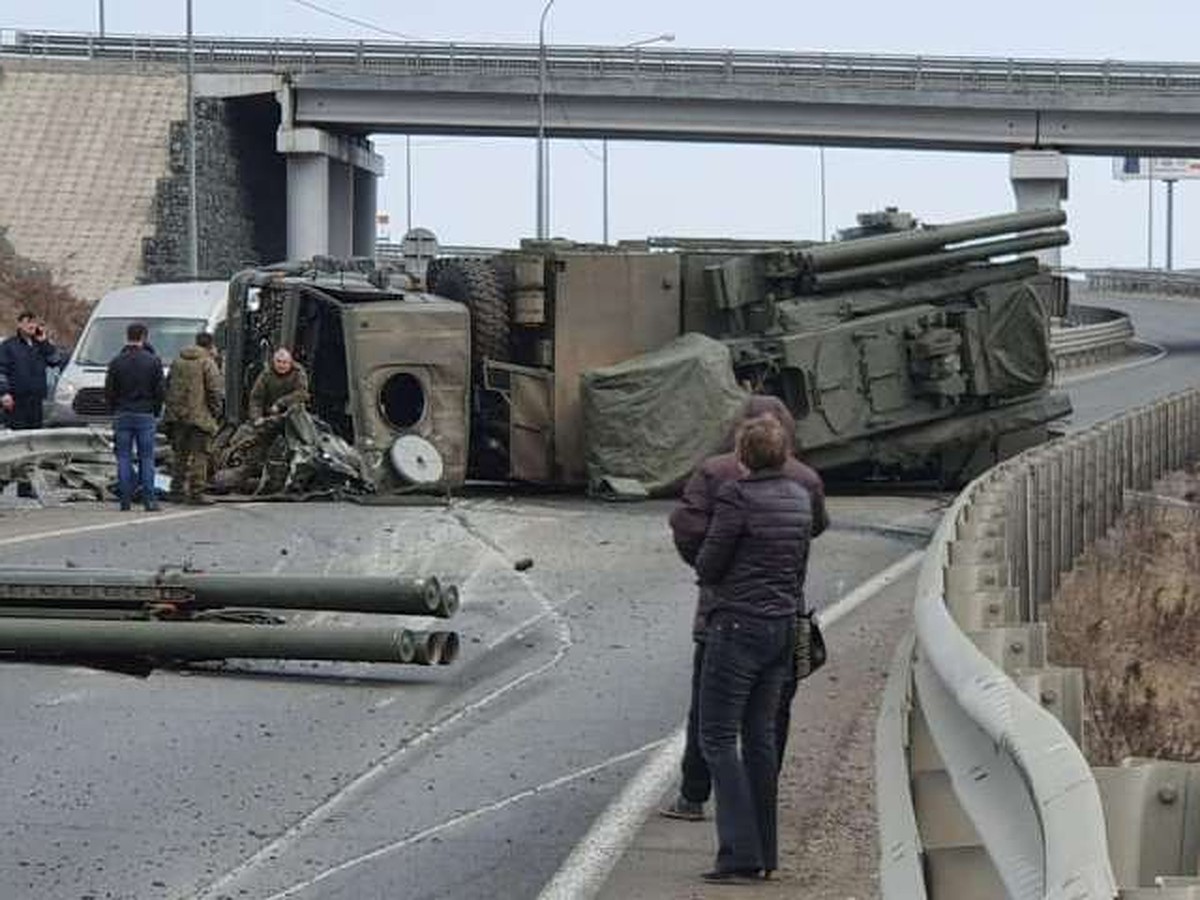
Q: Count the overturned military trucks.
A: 1